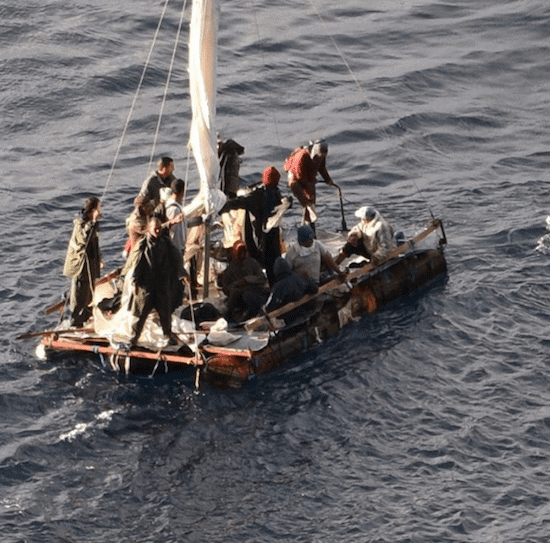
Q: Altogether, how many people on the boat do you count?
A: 12